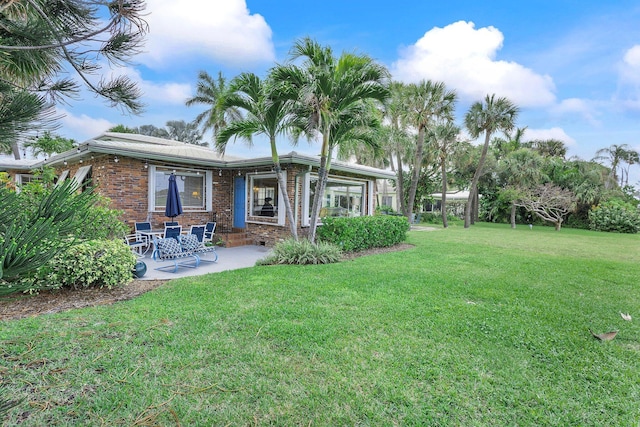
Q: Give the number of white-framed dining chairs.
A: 6